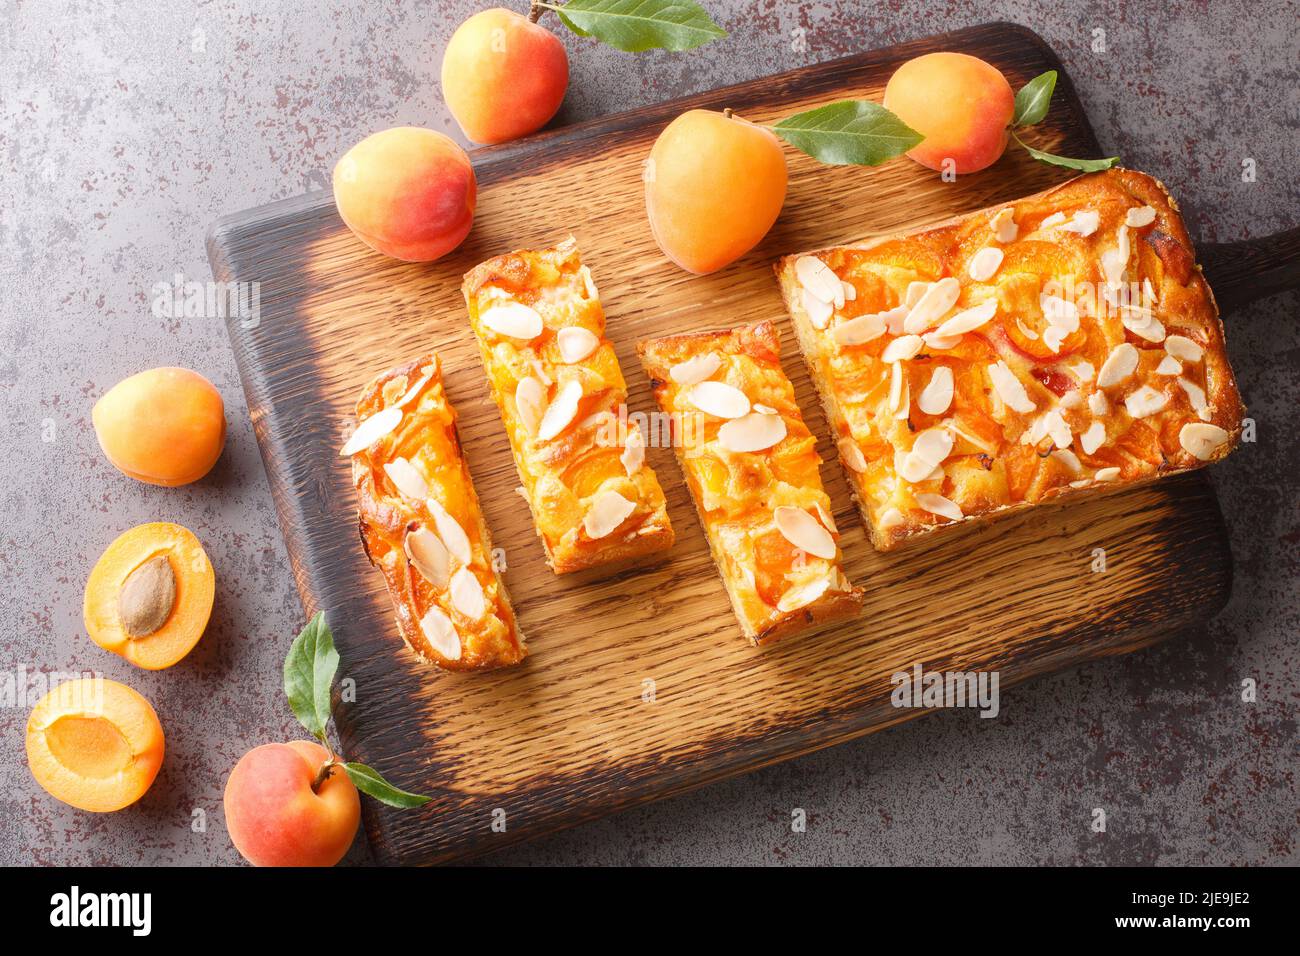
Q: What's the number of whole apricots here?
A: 6